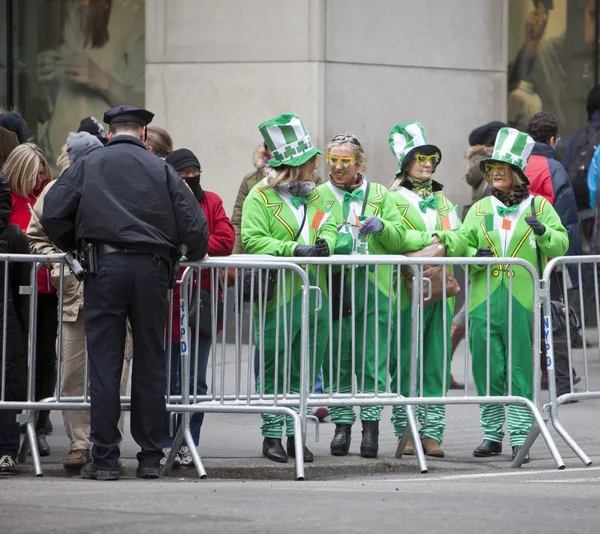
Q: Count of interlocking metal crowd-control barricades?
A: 4